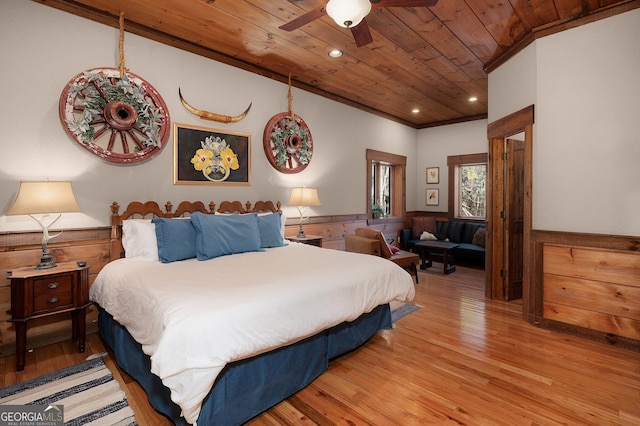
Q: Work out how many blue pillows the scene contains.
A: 3